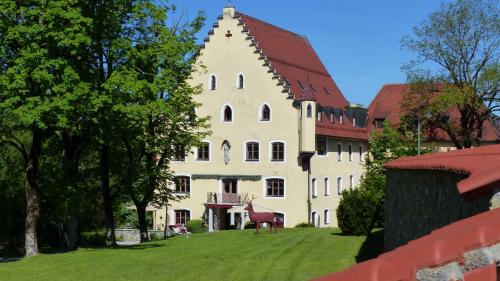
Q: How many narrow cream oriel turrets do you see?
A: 1